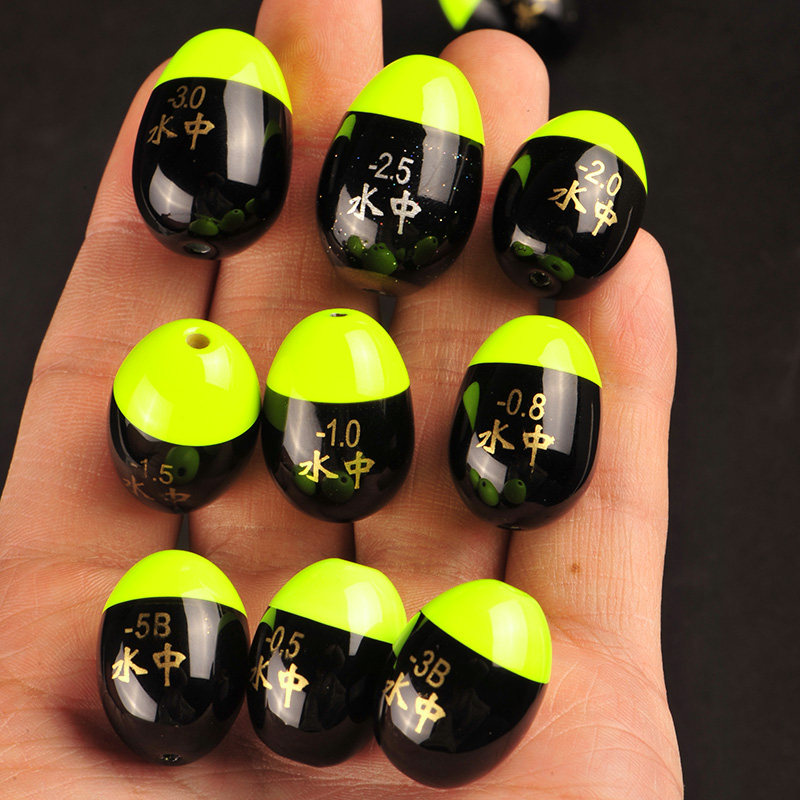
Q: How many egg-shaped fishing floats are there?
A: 9